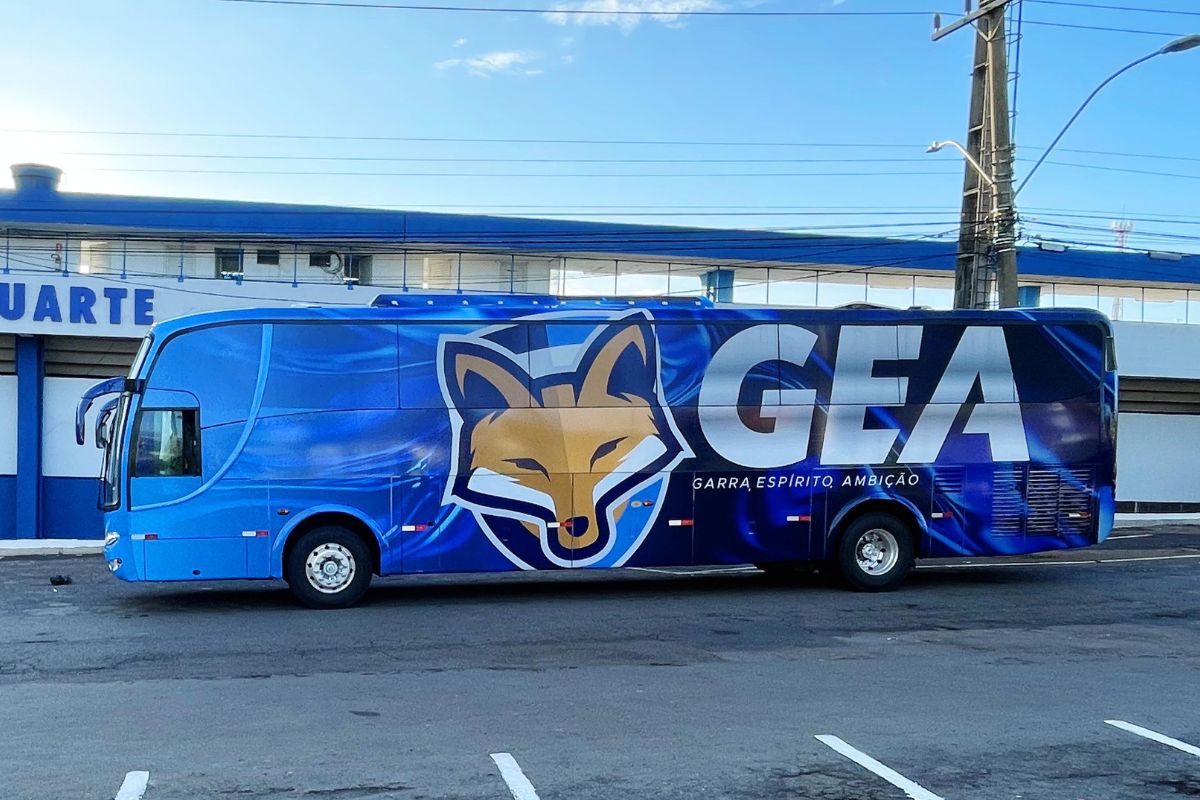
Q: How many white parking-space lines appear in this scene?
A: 4